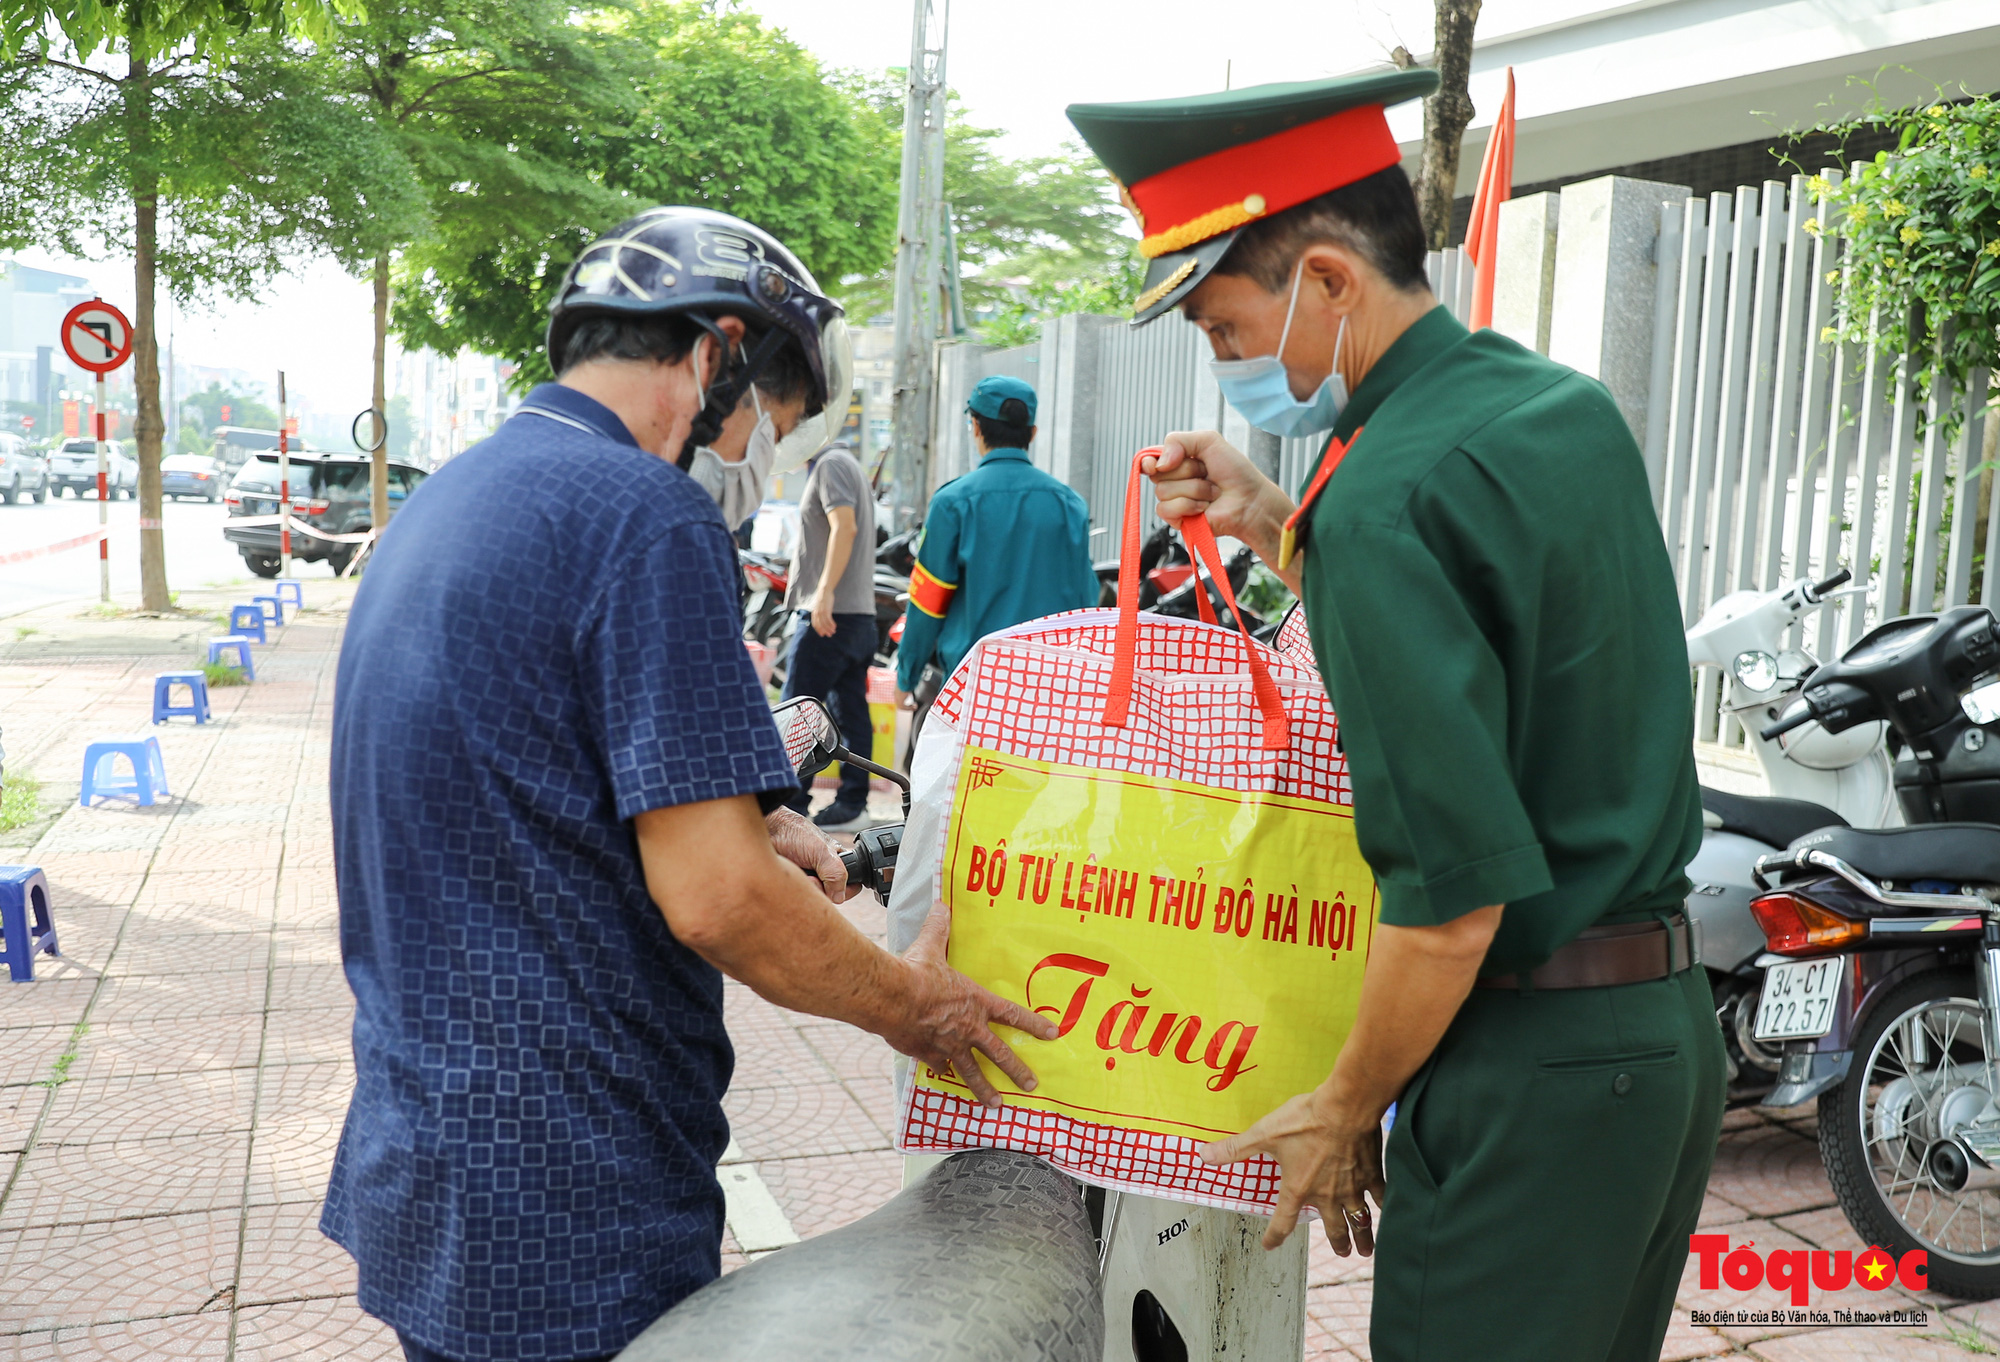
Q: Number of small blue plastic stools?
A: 7